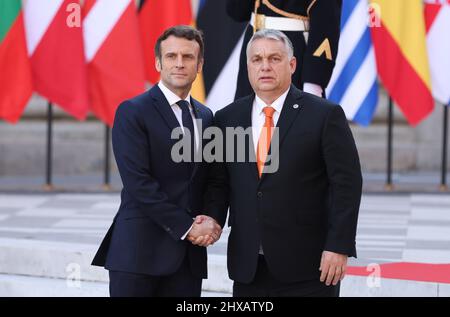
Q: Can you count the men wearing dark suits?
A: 2